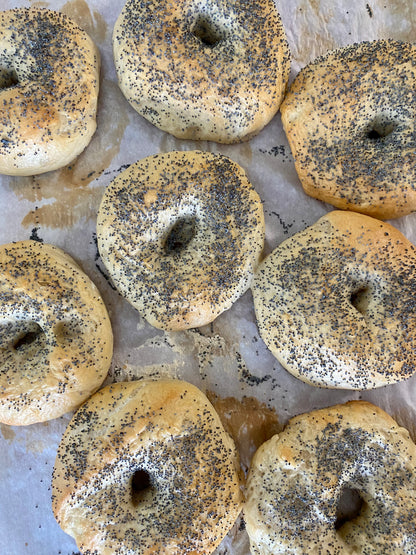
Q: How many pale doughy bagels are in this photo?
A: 8